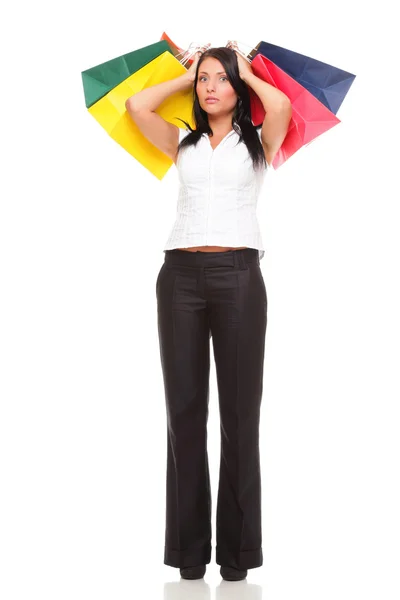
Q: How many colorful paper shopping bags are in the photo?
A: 5